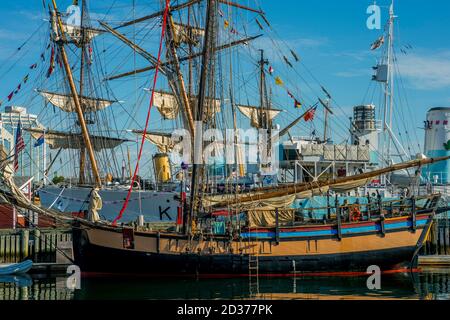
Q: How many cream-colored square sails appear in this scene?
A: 7